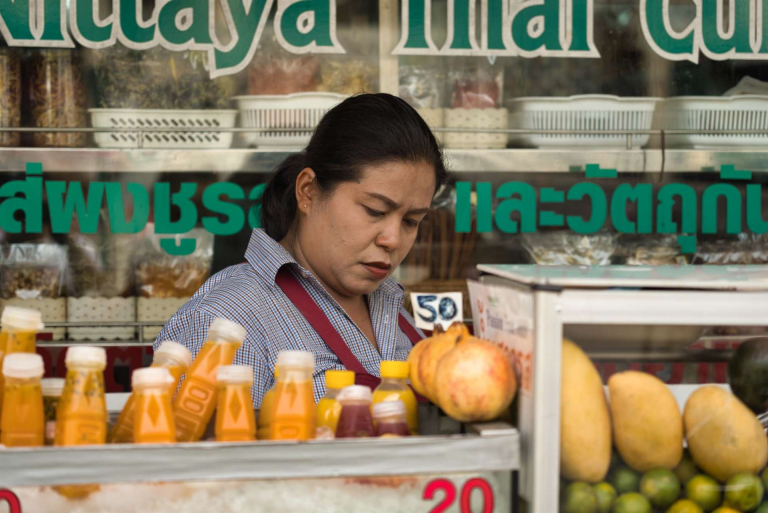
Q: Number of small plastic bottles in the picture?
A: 14